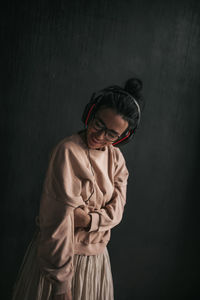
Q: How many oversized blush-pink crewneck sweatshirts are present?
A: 1